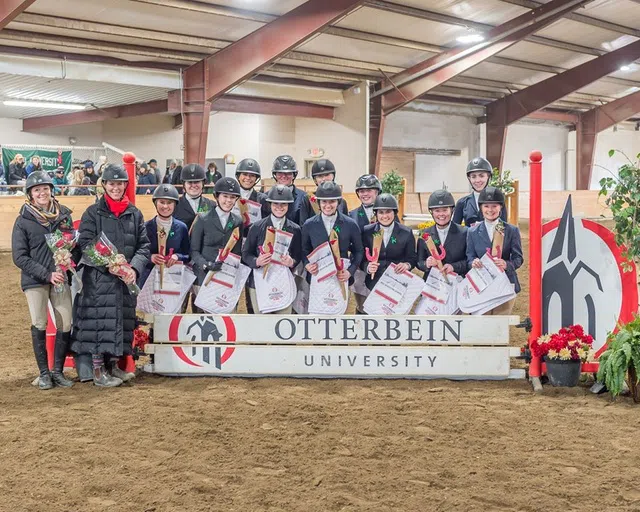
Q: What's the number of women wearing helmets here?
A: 15